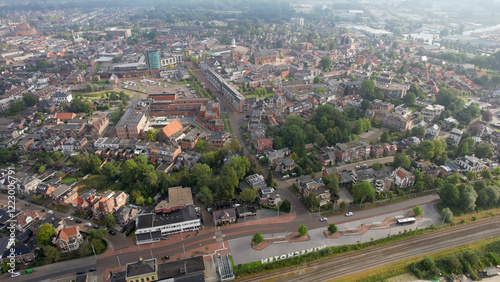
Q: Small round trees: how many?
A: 4